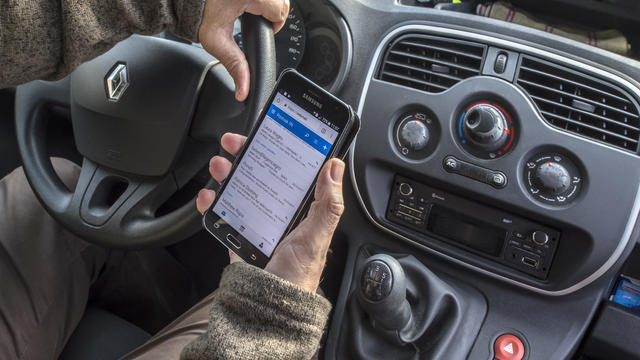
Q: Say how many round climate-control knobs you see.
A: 3